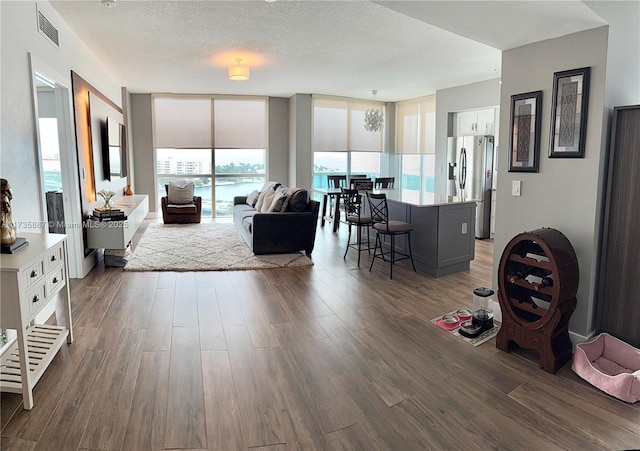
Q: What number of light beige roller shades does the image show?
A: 6